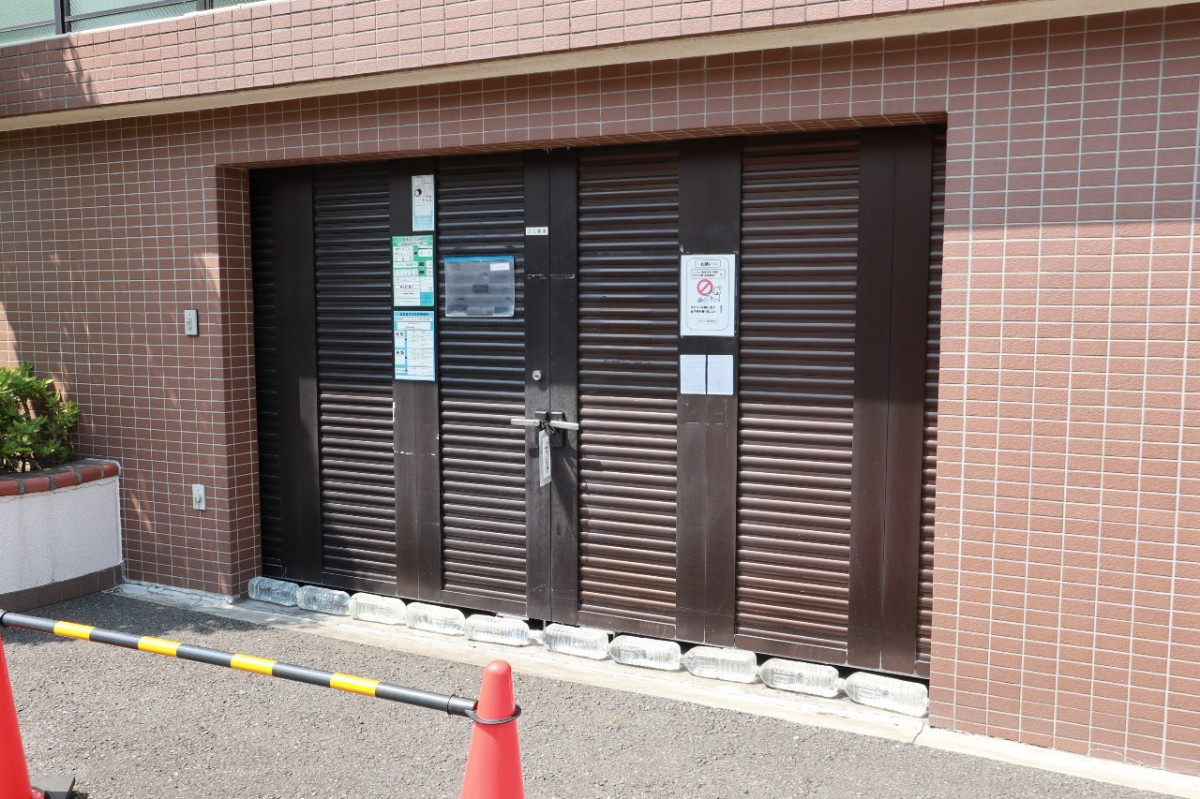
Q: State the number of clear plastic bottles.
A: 10